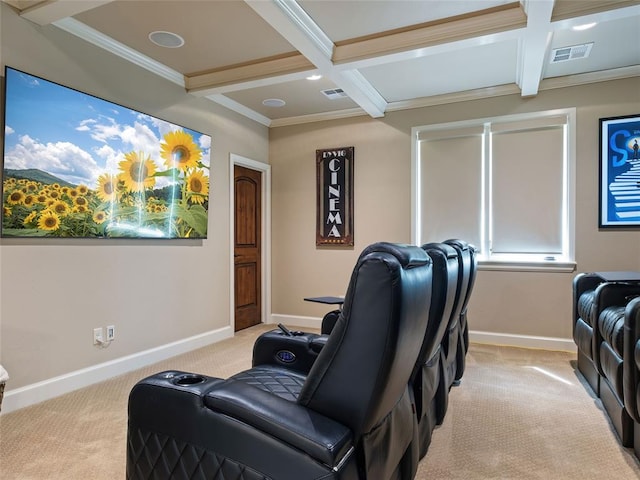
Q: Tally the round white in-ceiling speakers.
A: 2